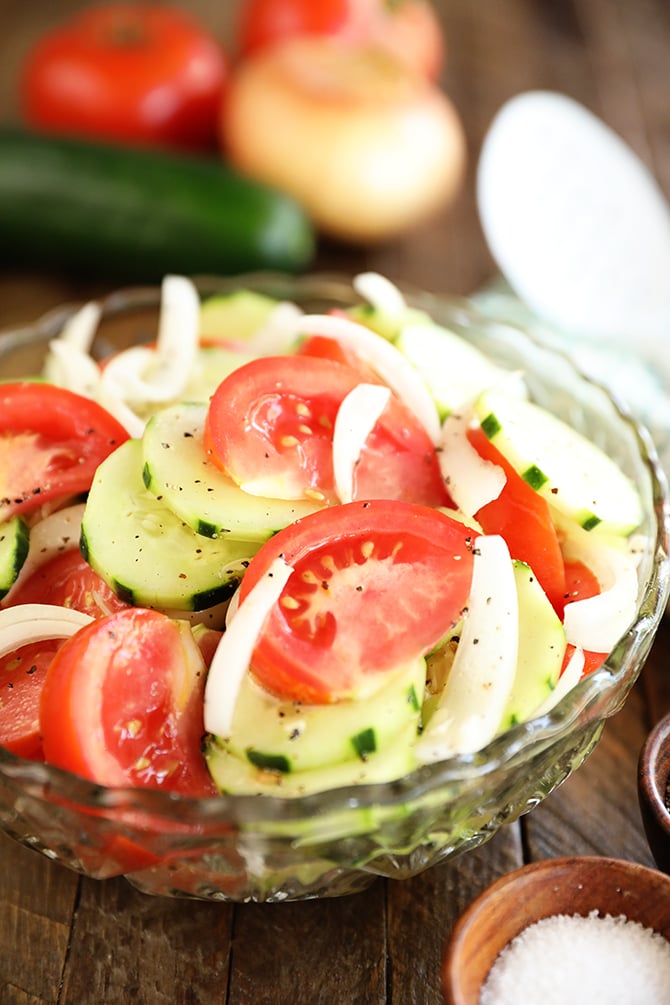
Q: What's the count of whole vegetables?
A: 4